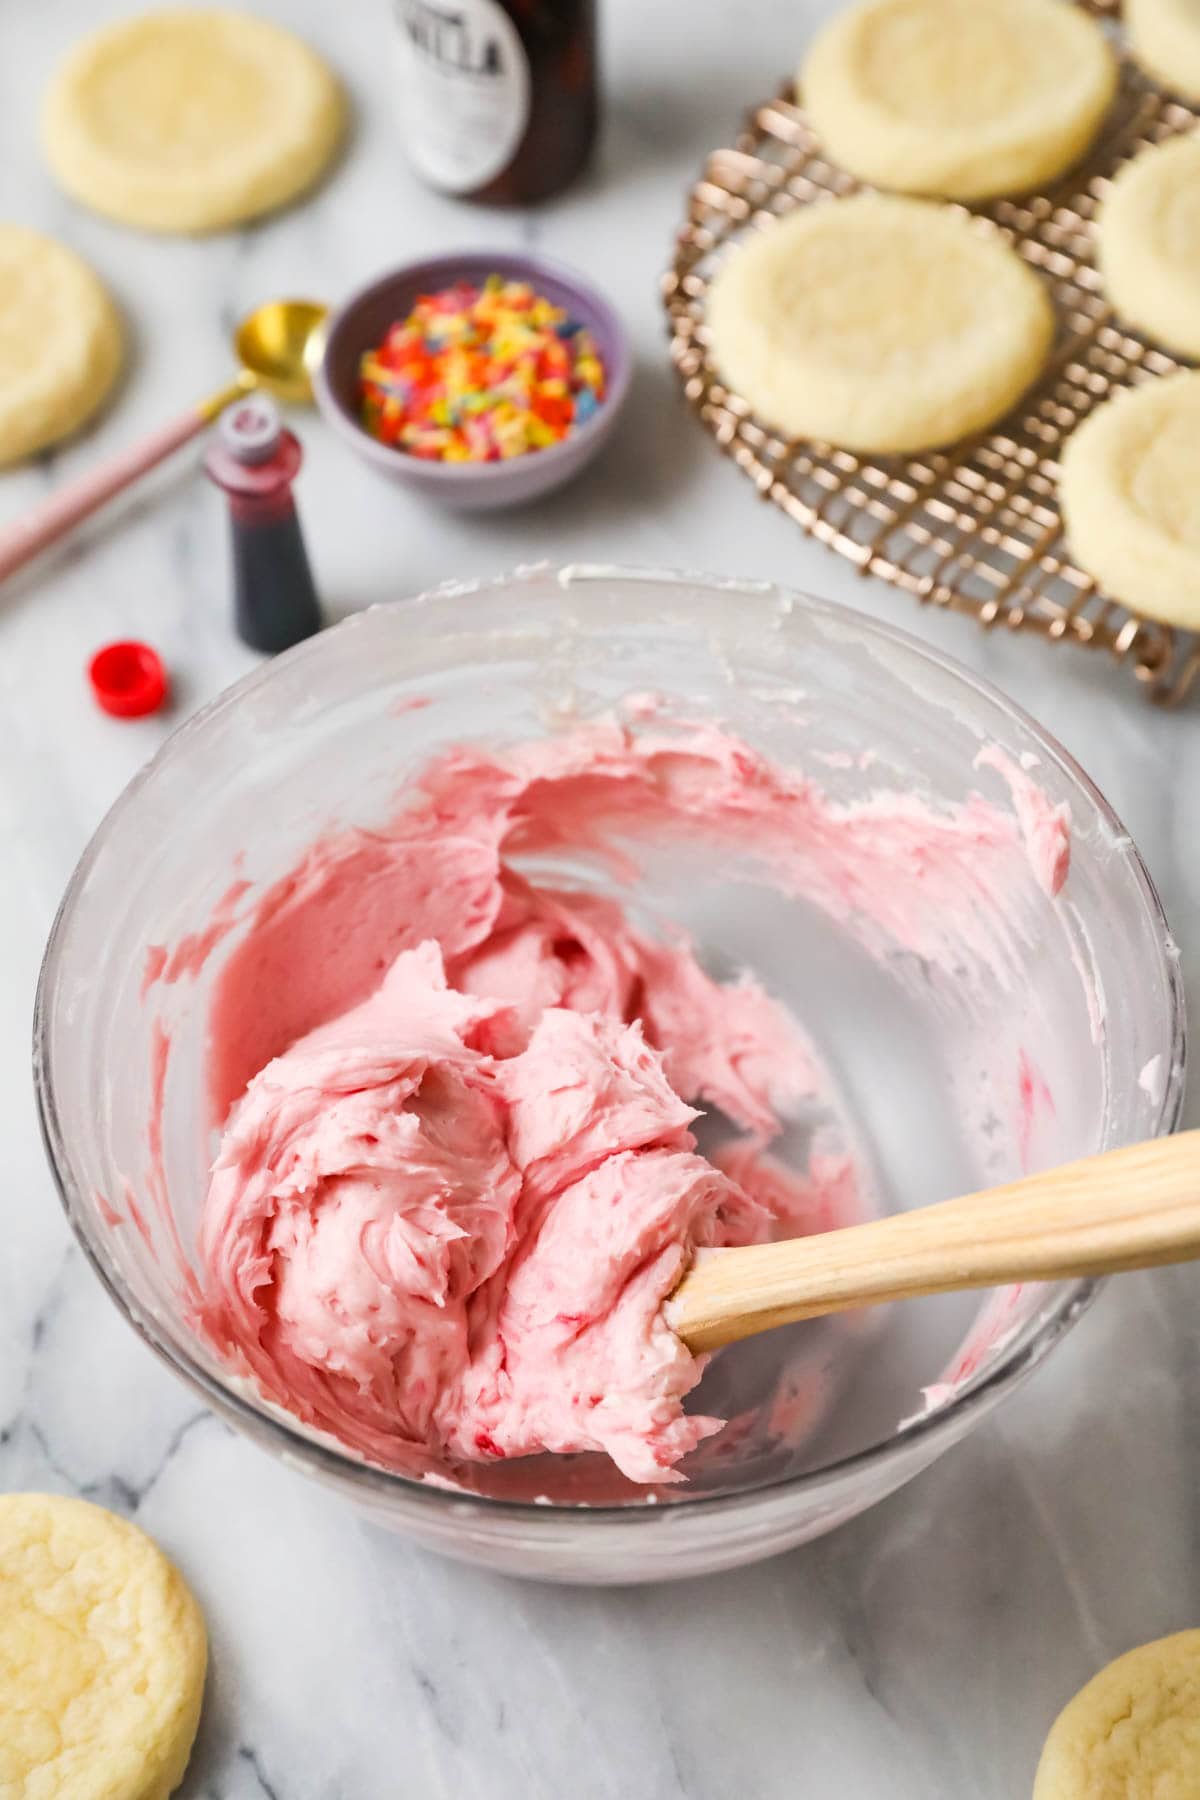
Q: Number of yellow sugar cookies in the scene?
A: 9